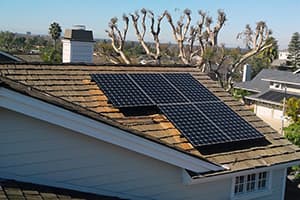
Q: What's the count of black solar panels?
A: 5